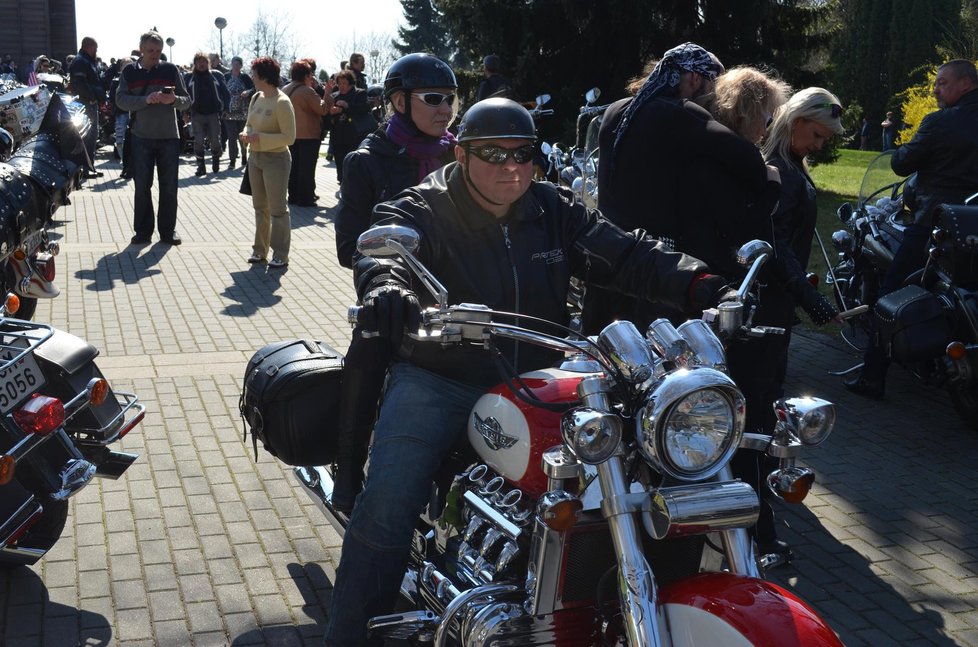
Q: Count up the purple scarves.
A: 1